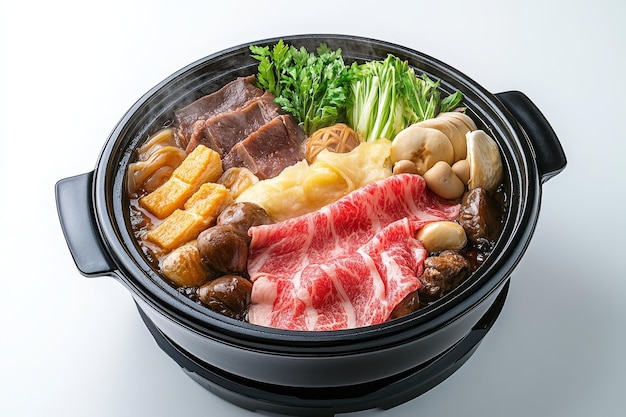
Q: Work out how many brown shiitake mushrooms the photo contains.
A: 3